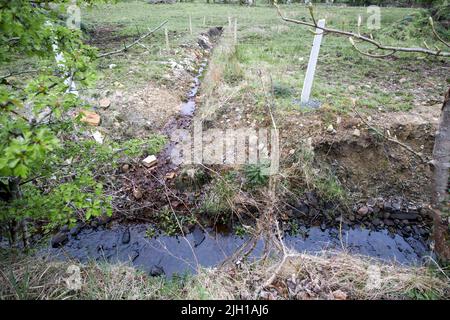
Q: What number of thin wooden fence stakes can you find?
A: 5